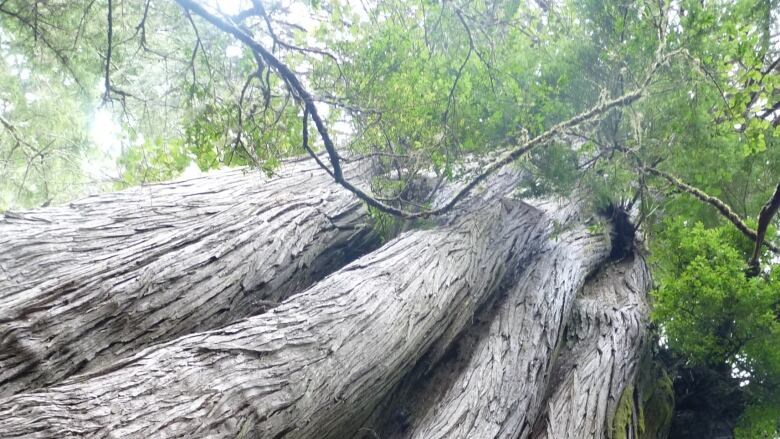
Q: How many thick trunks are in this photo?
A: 4